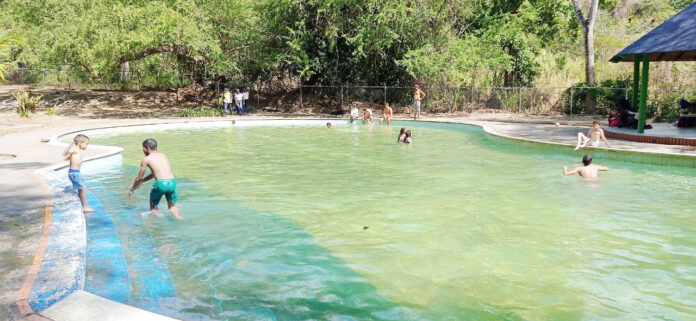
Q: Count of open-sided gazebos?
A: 1